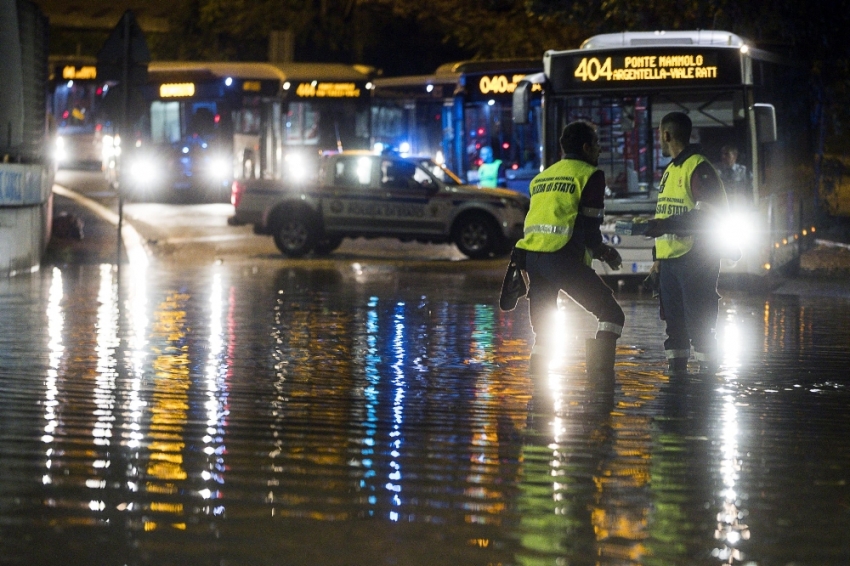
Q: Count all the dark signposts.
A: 1